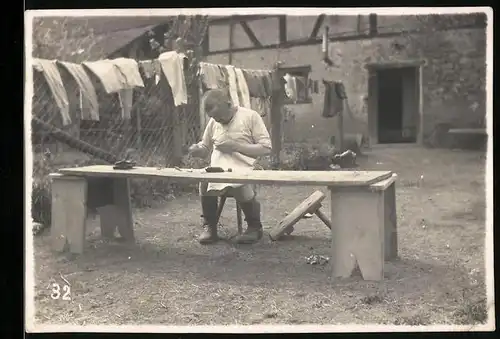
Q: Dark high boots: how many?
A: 2